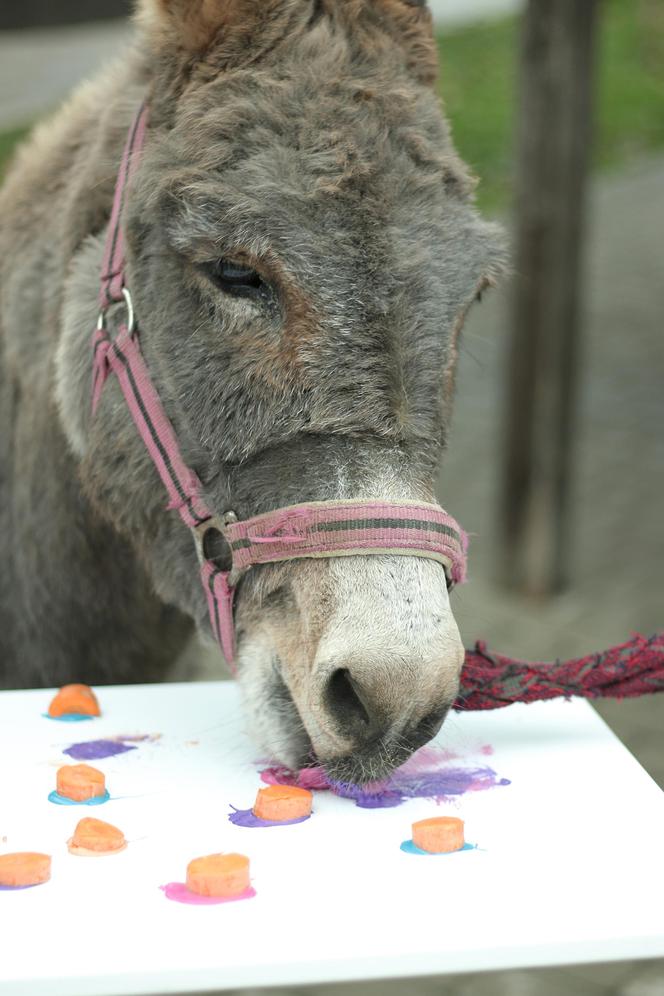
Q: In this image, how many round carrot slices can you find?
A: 7